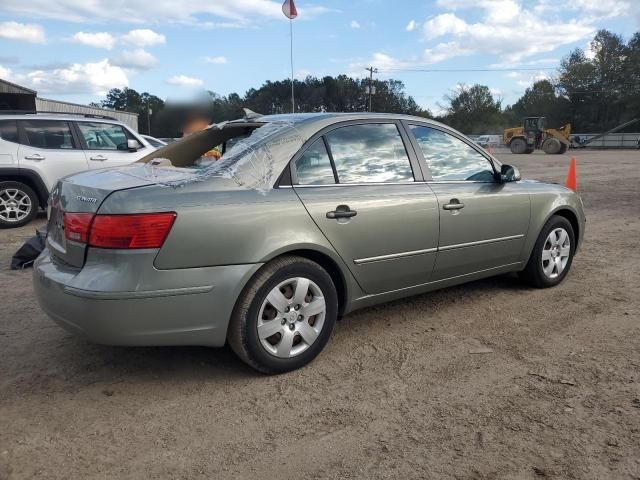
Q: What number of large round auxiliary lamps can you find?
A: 0